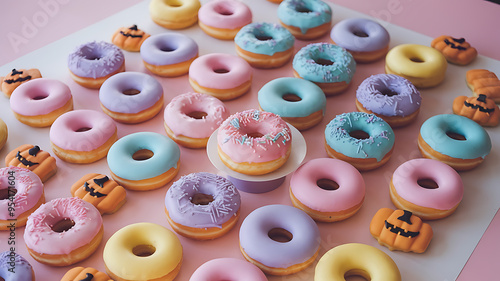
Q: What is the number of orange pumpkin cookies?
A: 9